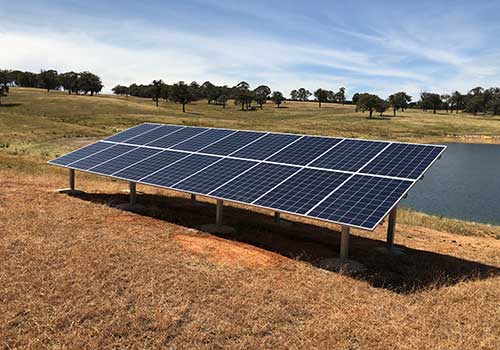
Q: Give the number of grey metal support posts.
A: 7